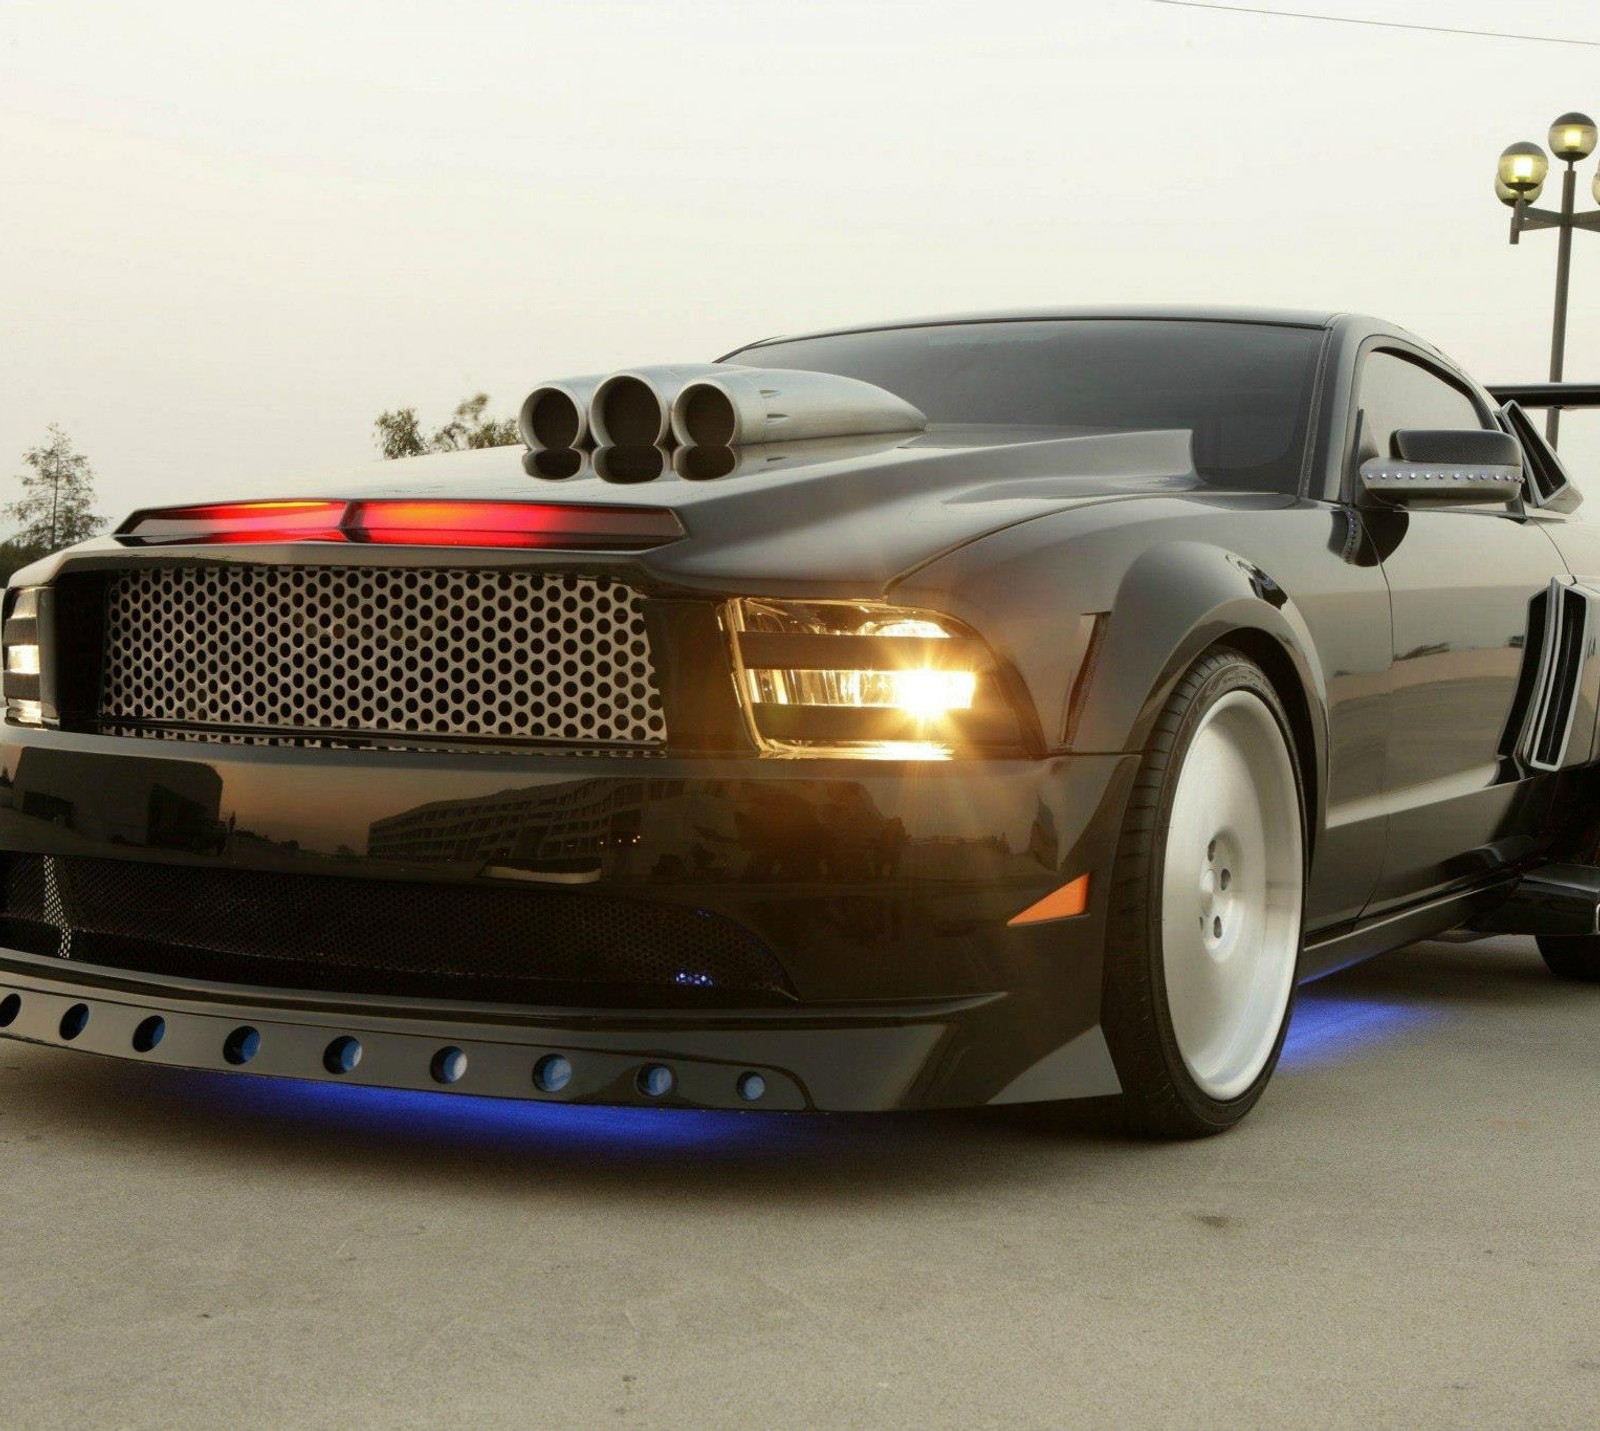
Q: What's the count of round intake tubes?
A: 3